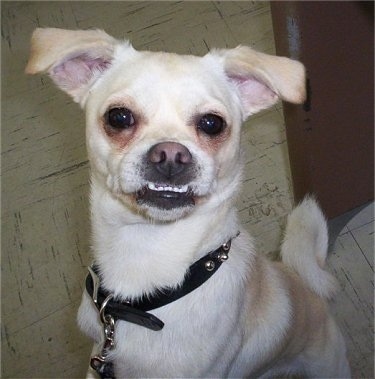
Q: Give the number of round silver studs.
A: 3